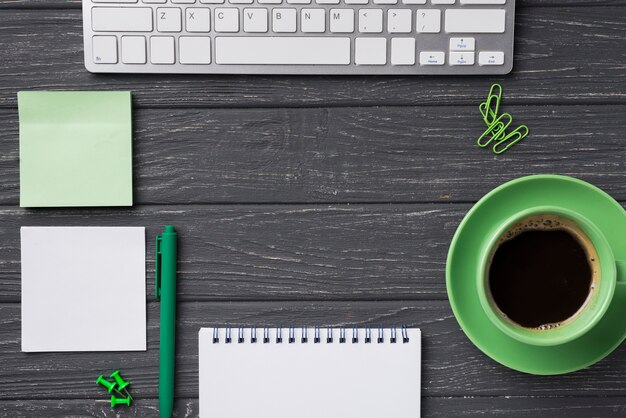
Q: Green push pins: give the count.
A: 3